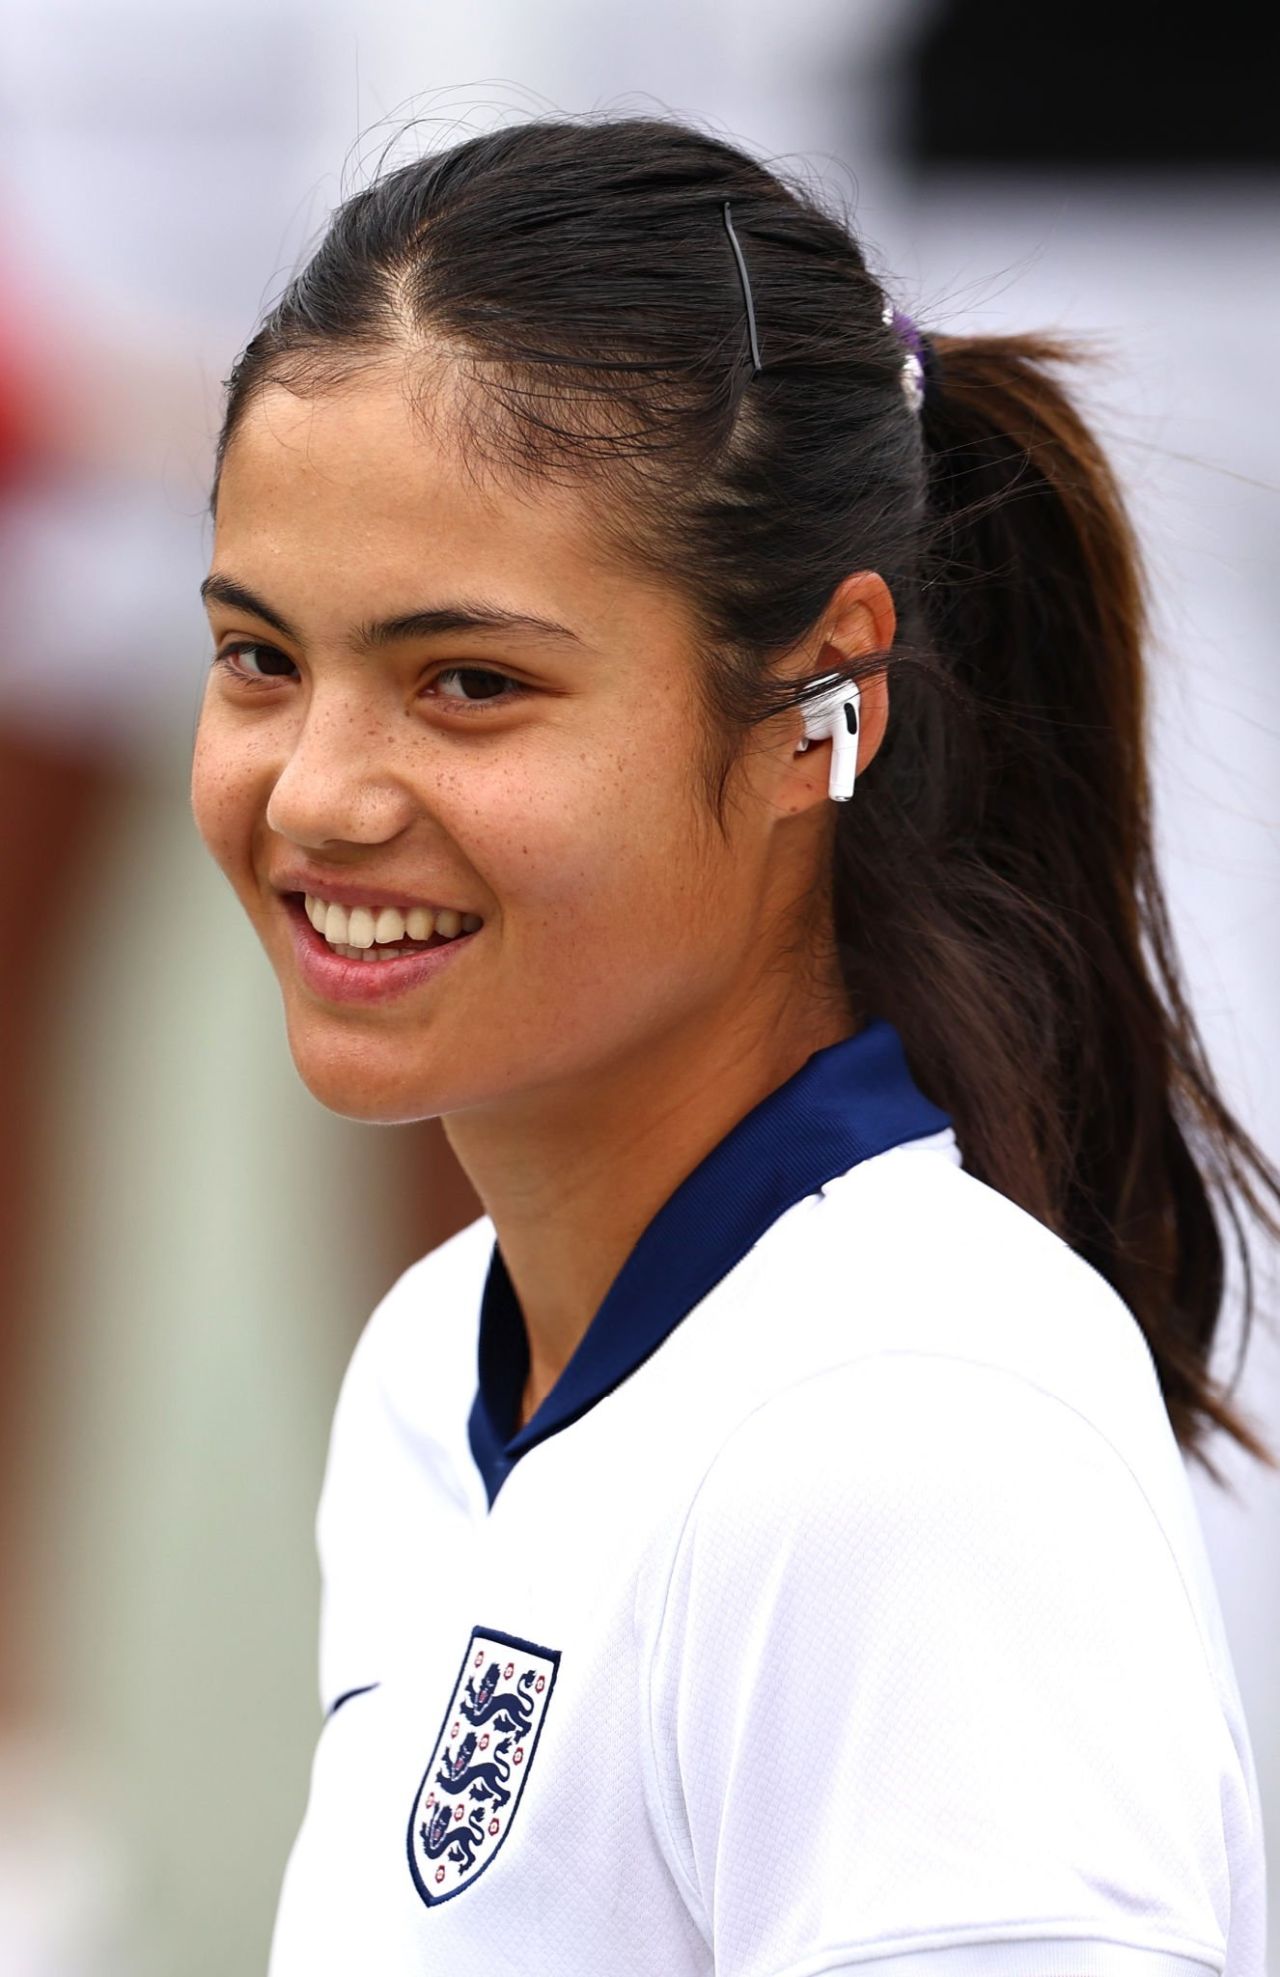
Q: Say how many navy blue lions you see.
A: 3